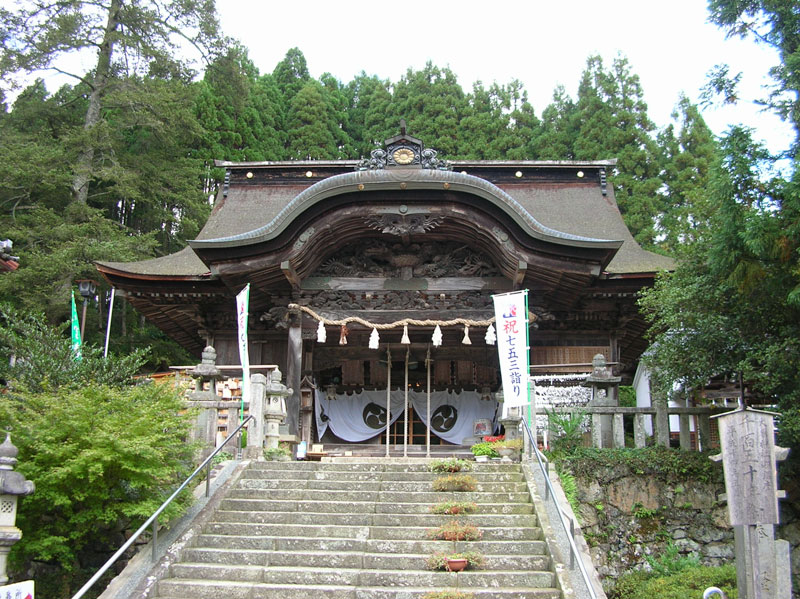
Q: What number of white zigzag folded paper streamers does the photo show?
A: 4